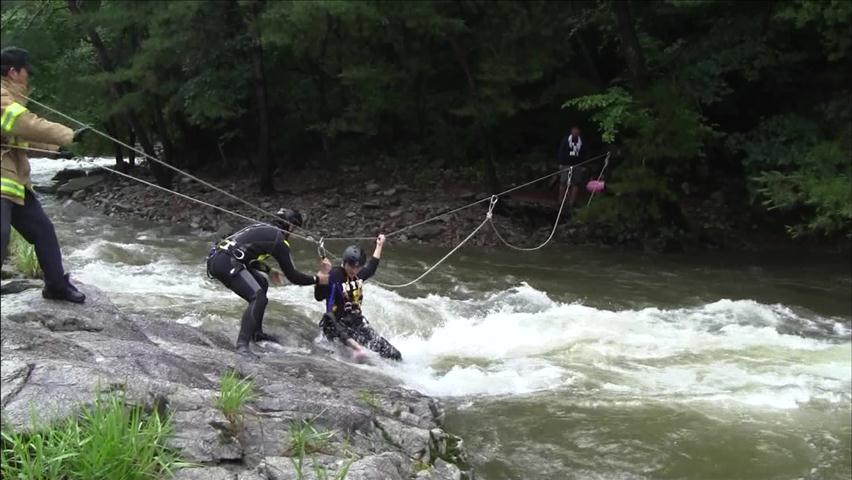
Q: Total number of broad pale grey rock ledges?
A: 1